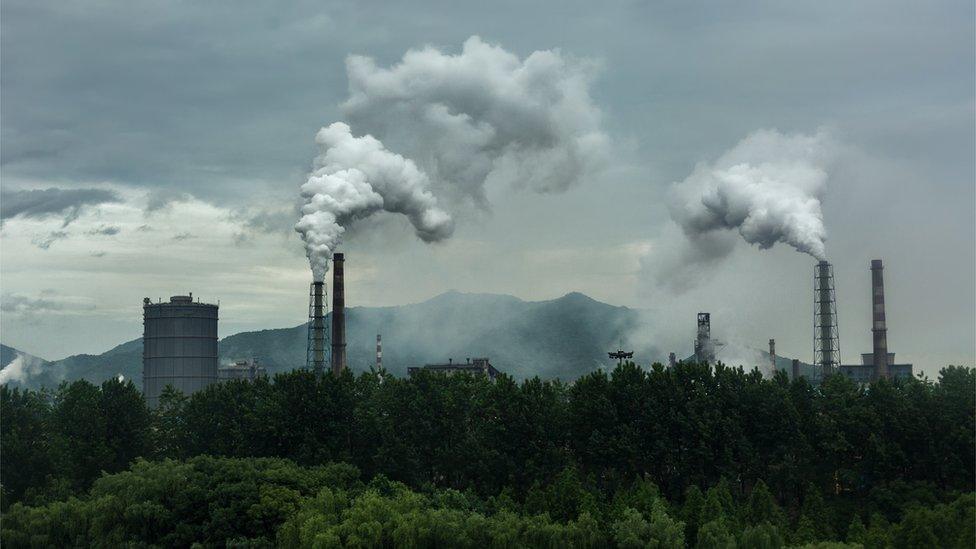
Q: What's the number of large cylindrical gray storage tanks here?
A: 1